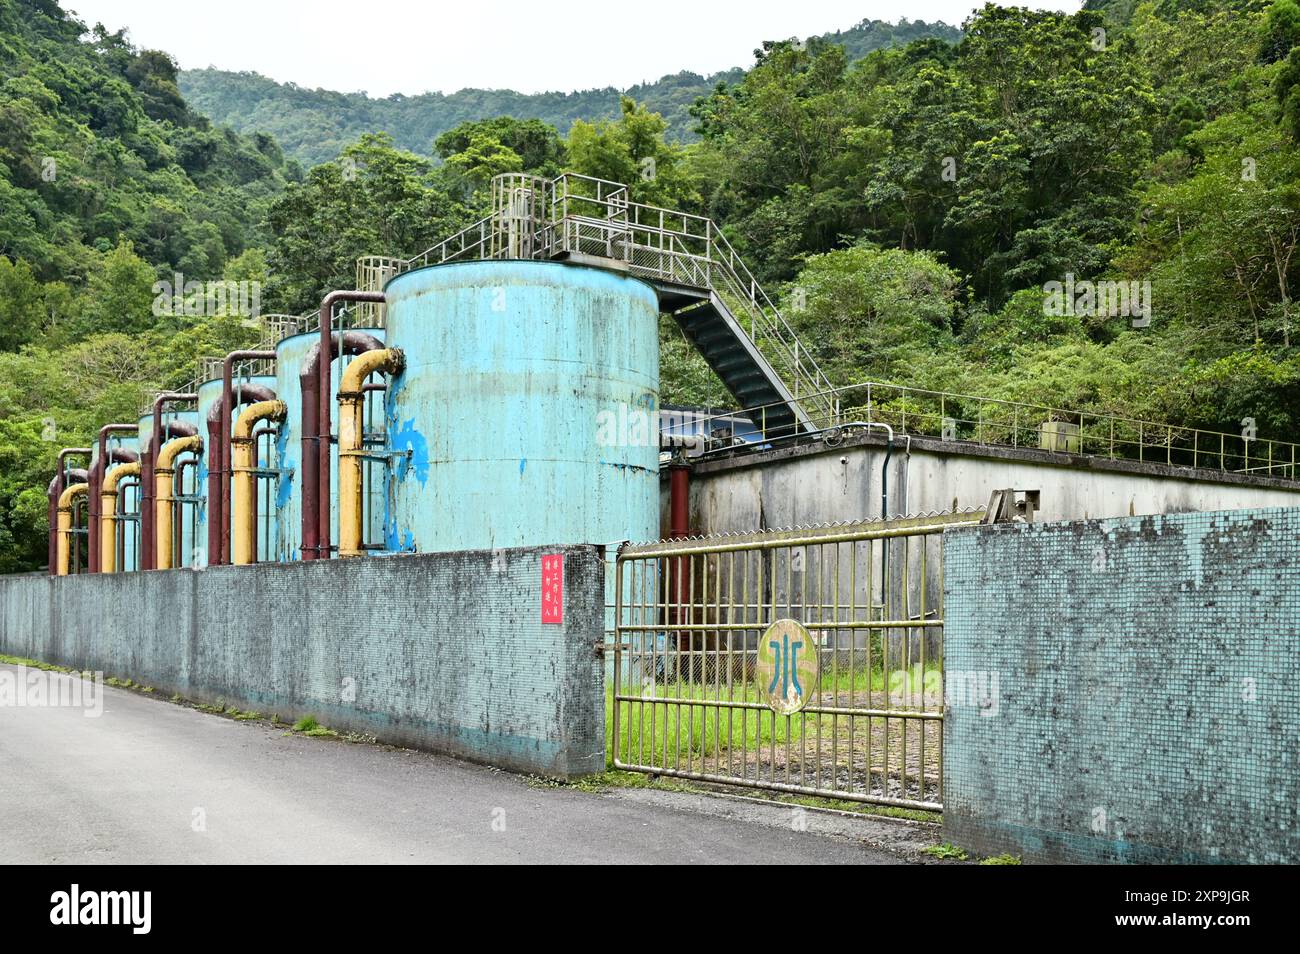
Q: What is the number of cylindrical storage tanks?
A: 5